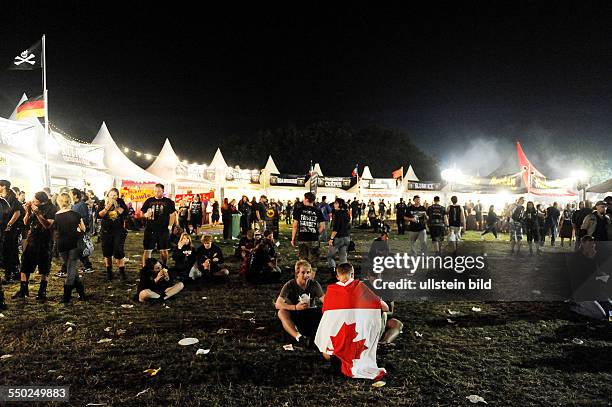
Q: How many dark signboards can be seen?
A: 3